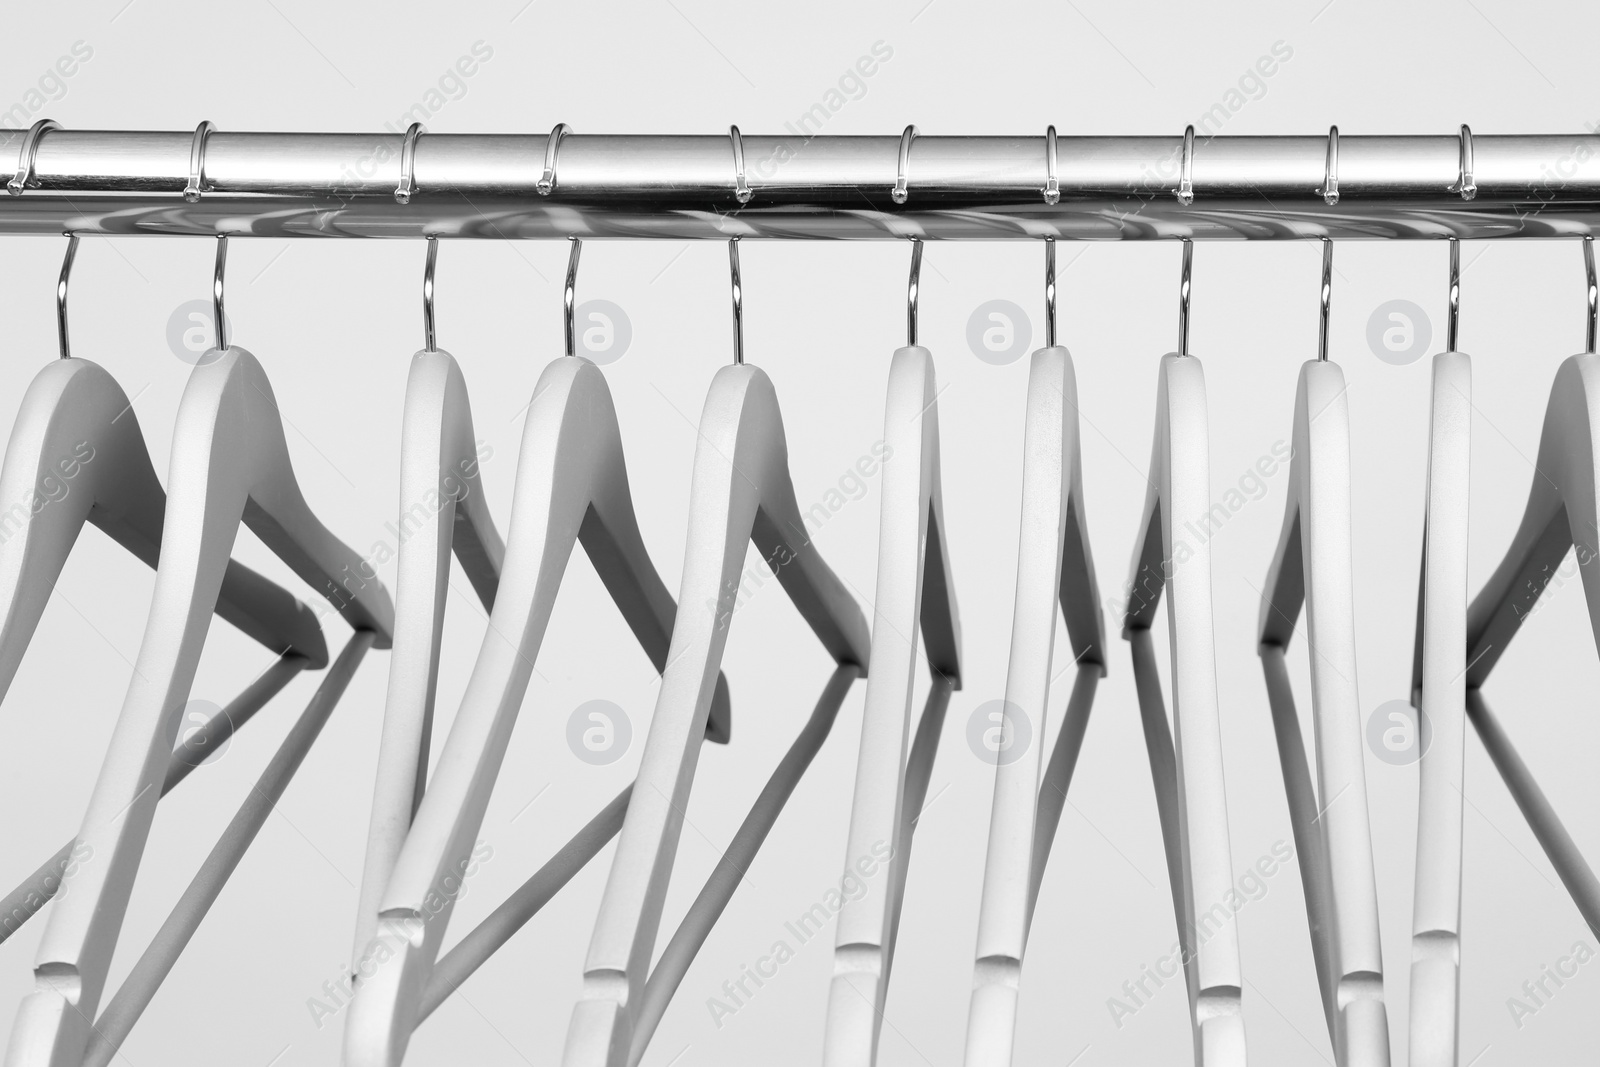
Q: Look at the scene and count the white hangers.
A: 11